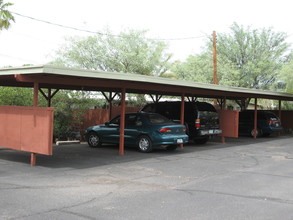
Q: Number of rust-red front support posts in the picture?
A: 6